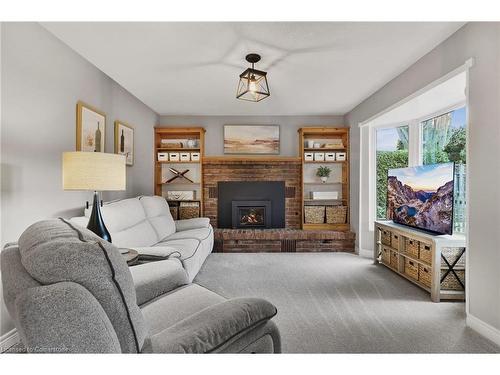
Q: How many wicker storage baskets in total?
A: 12